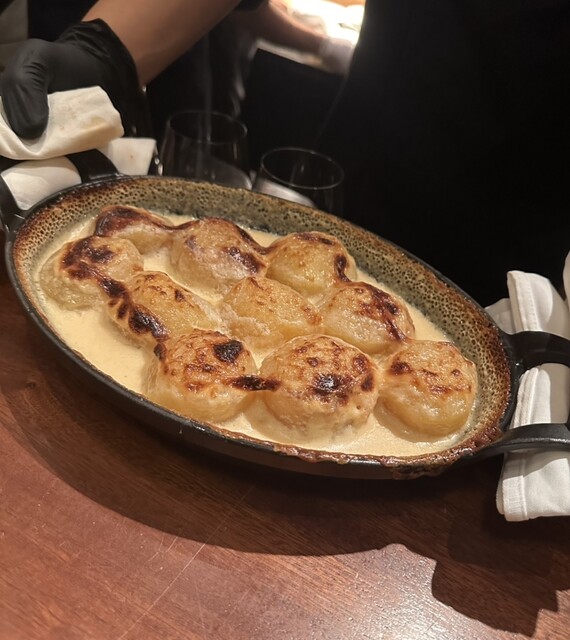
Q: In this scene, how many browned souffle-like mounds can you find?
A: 10